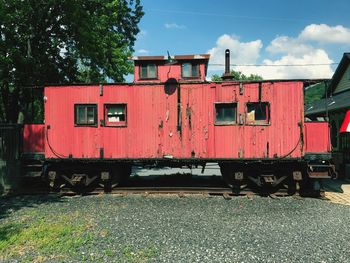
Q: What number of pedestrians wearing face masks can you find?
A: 0